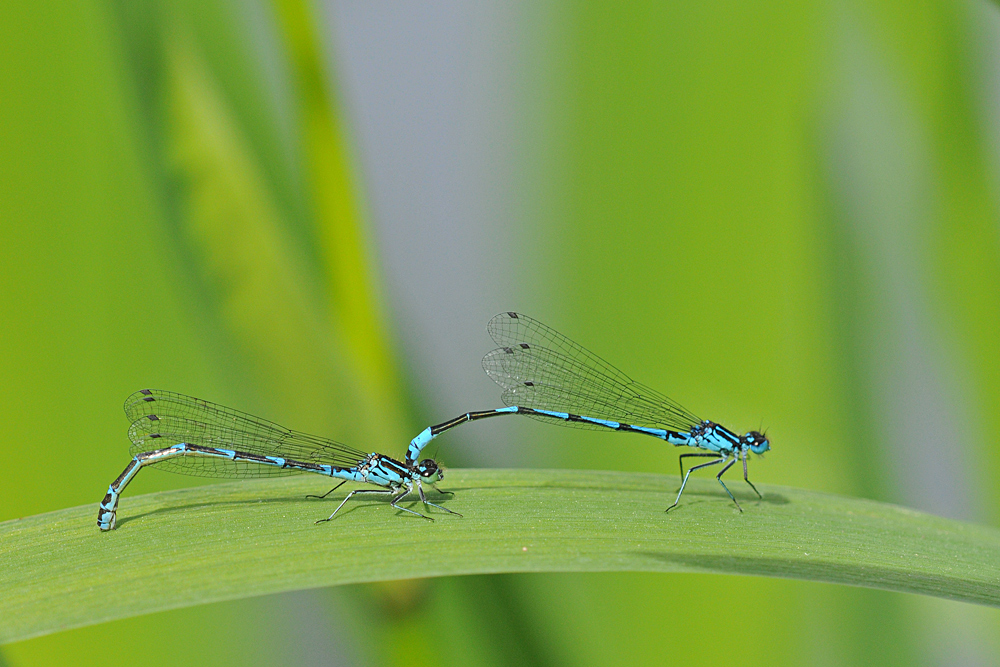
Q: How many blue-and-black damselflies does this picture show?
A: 2